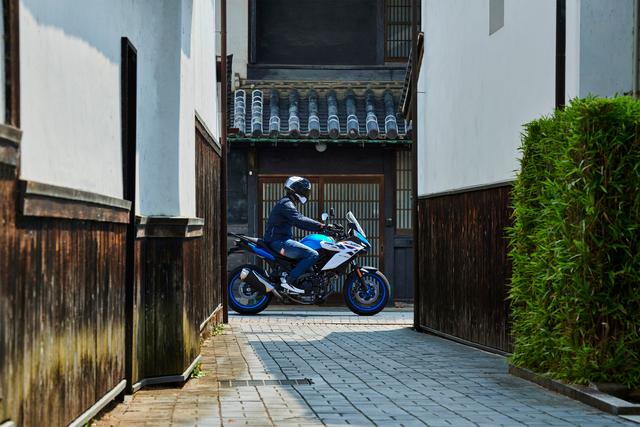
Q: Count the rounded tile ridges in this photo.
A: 9